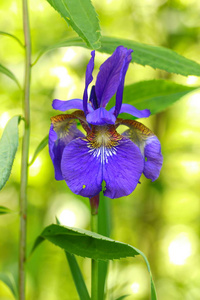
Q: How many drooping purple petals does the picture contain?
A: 3